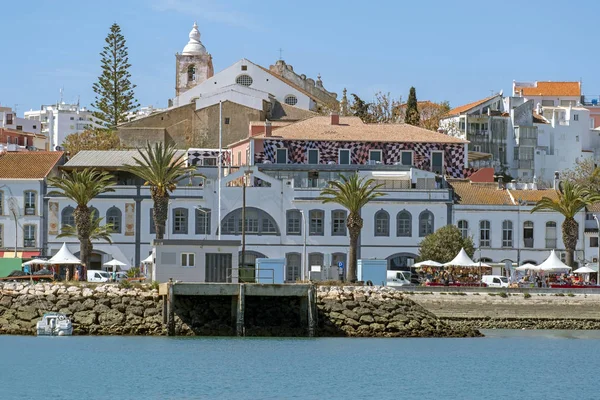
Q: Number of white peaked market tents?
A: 3